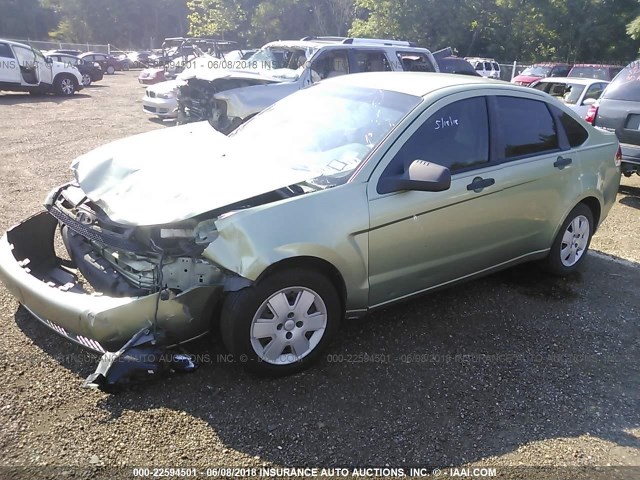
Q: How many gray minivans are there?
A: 1